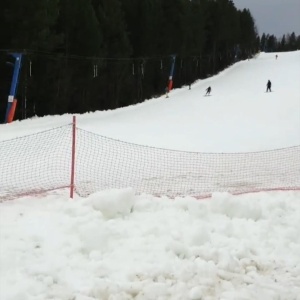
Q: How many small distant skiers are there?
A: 3